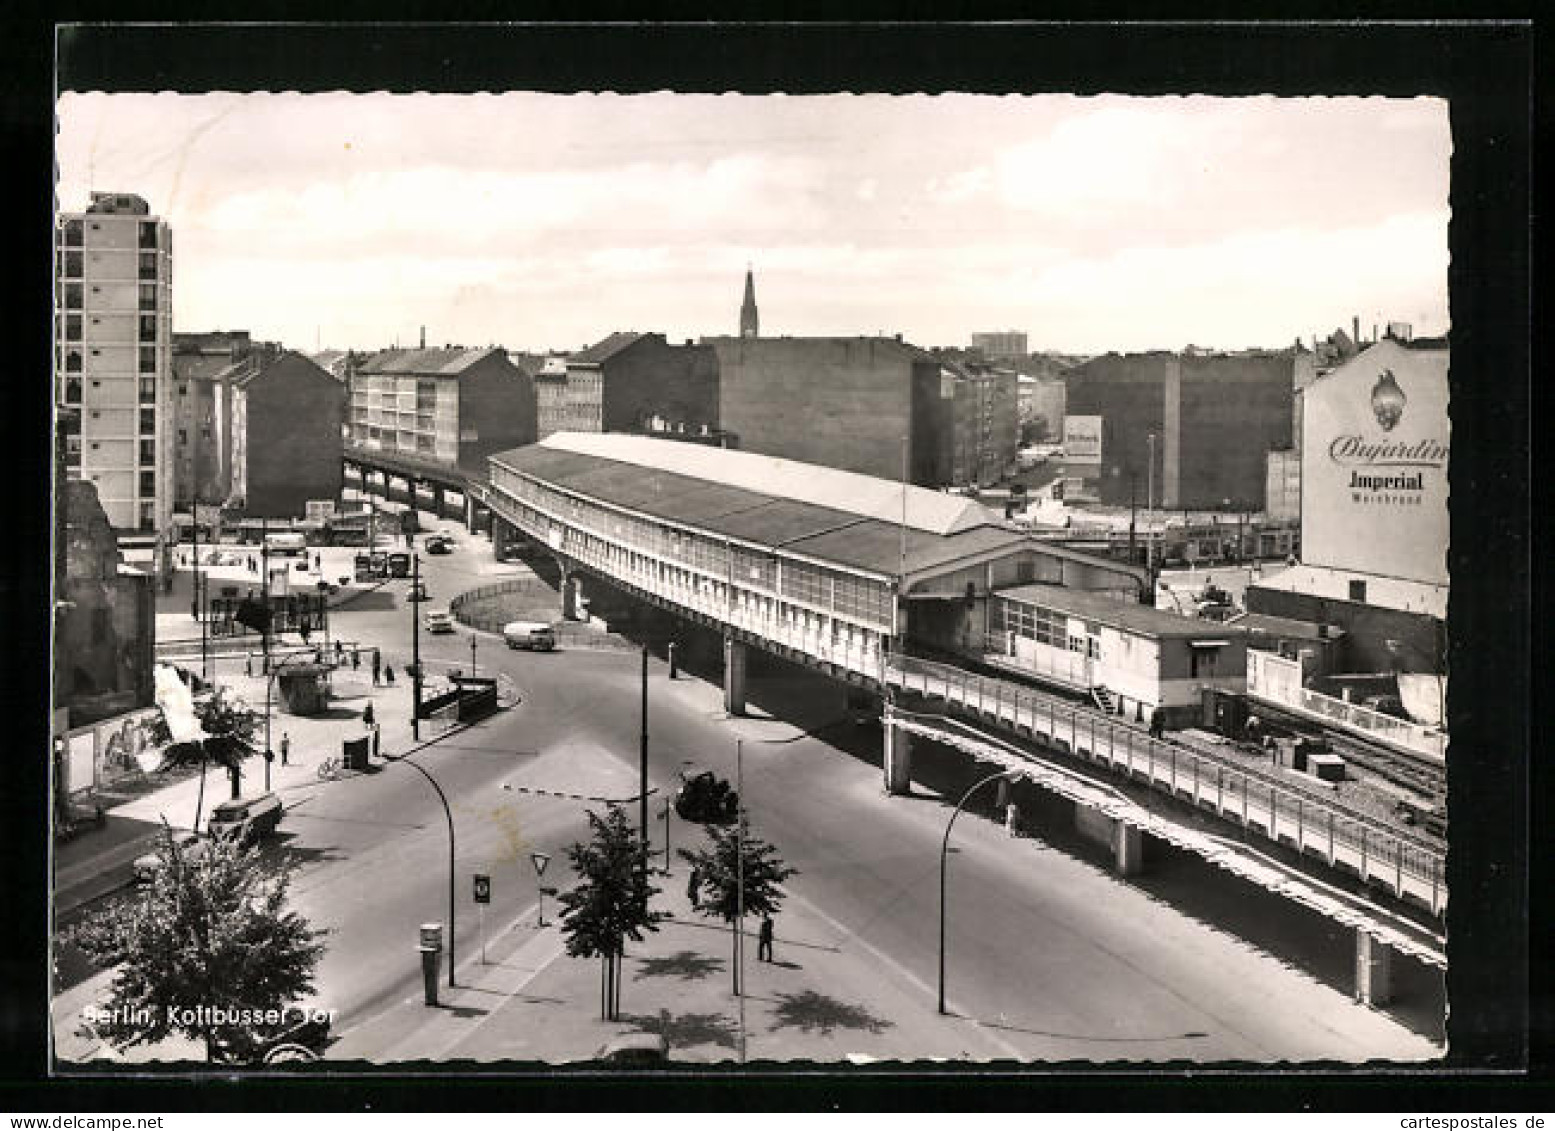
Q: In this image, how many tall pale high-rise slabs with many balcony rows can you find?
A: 1